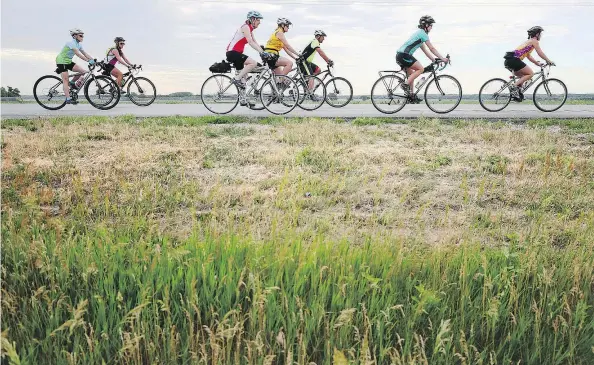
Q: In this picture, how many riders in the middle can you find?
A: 3